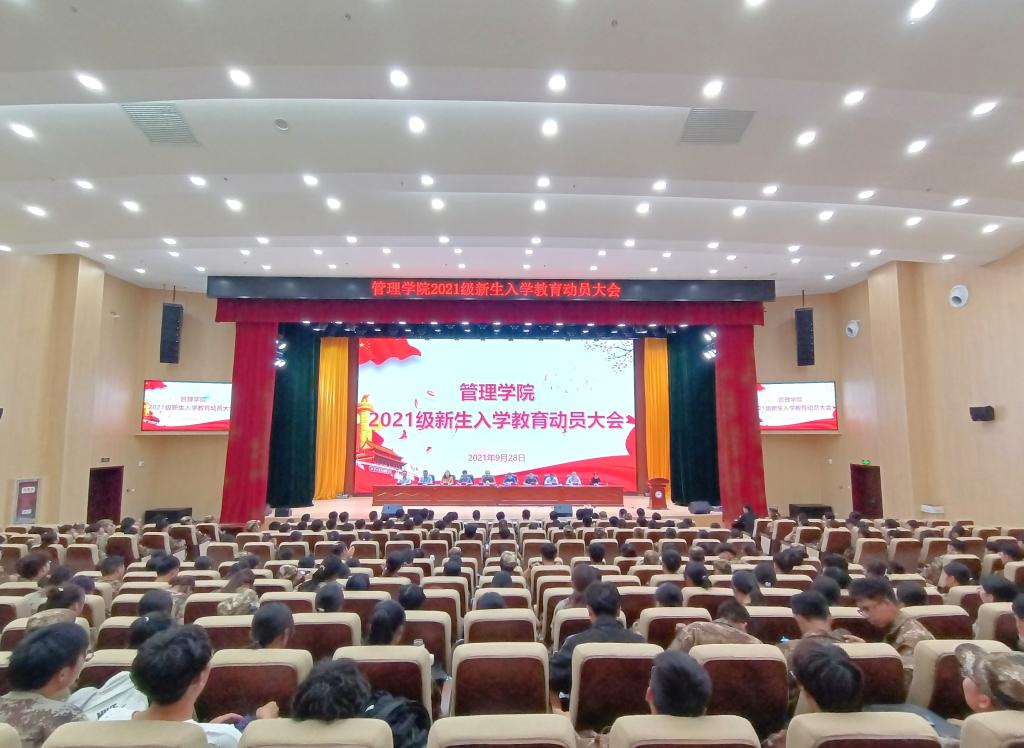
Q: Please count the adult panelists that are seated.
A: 10